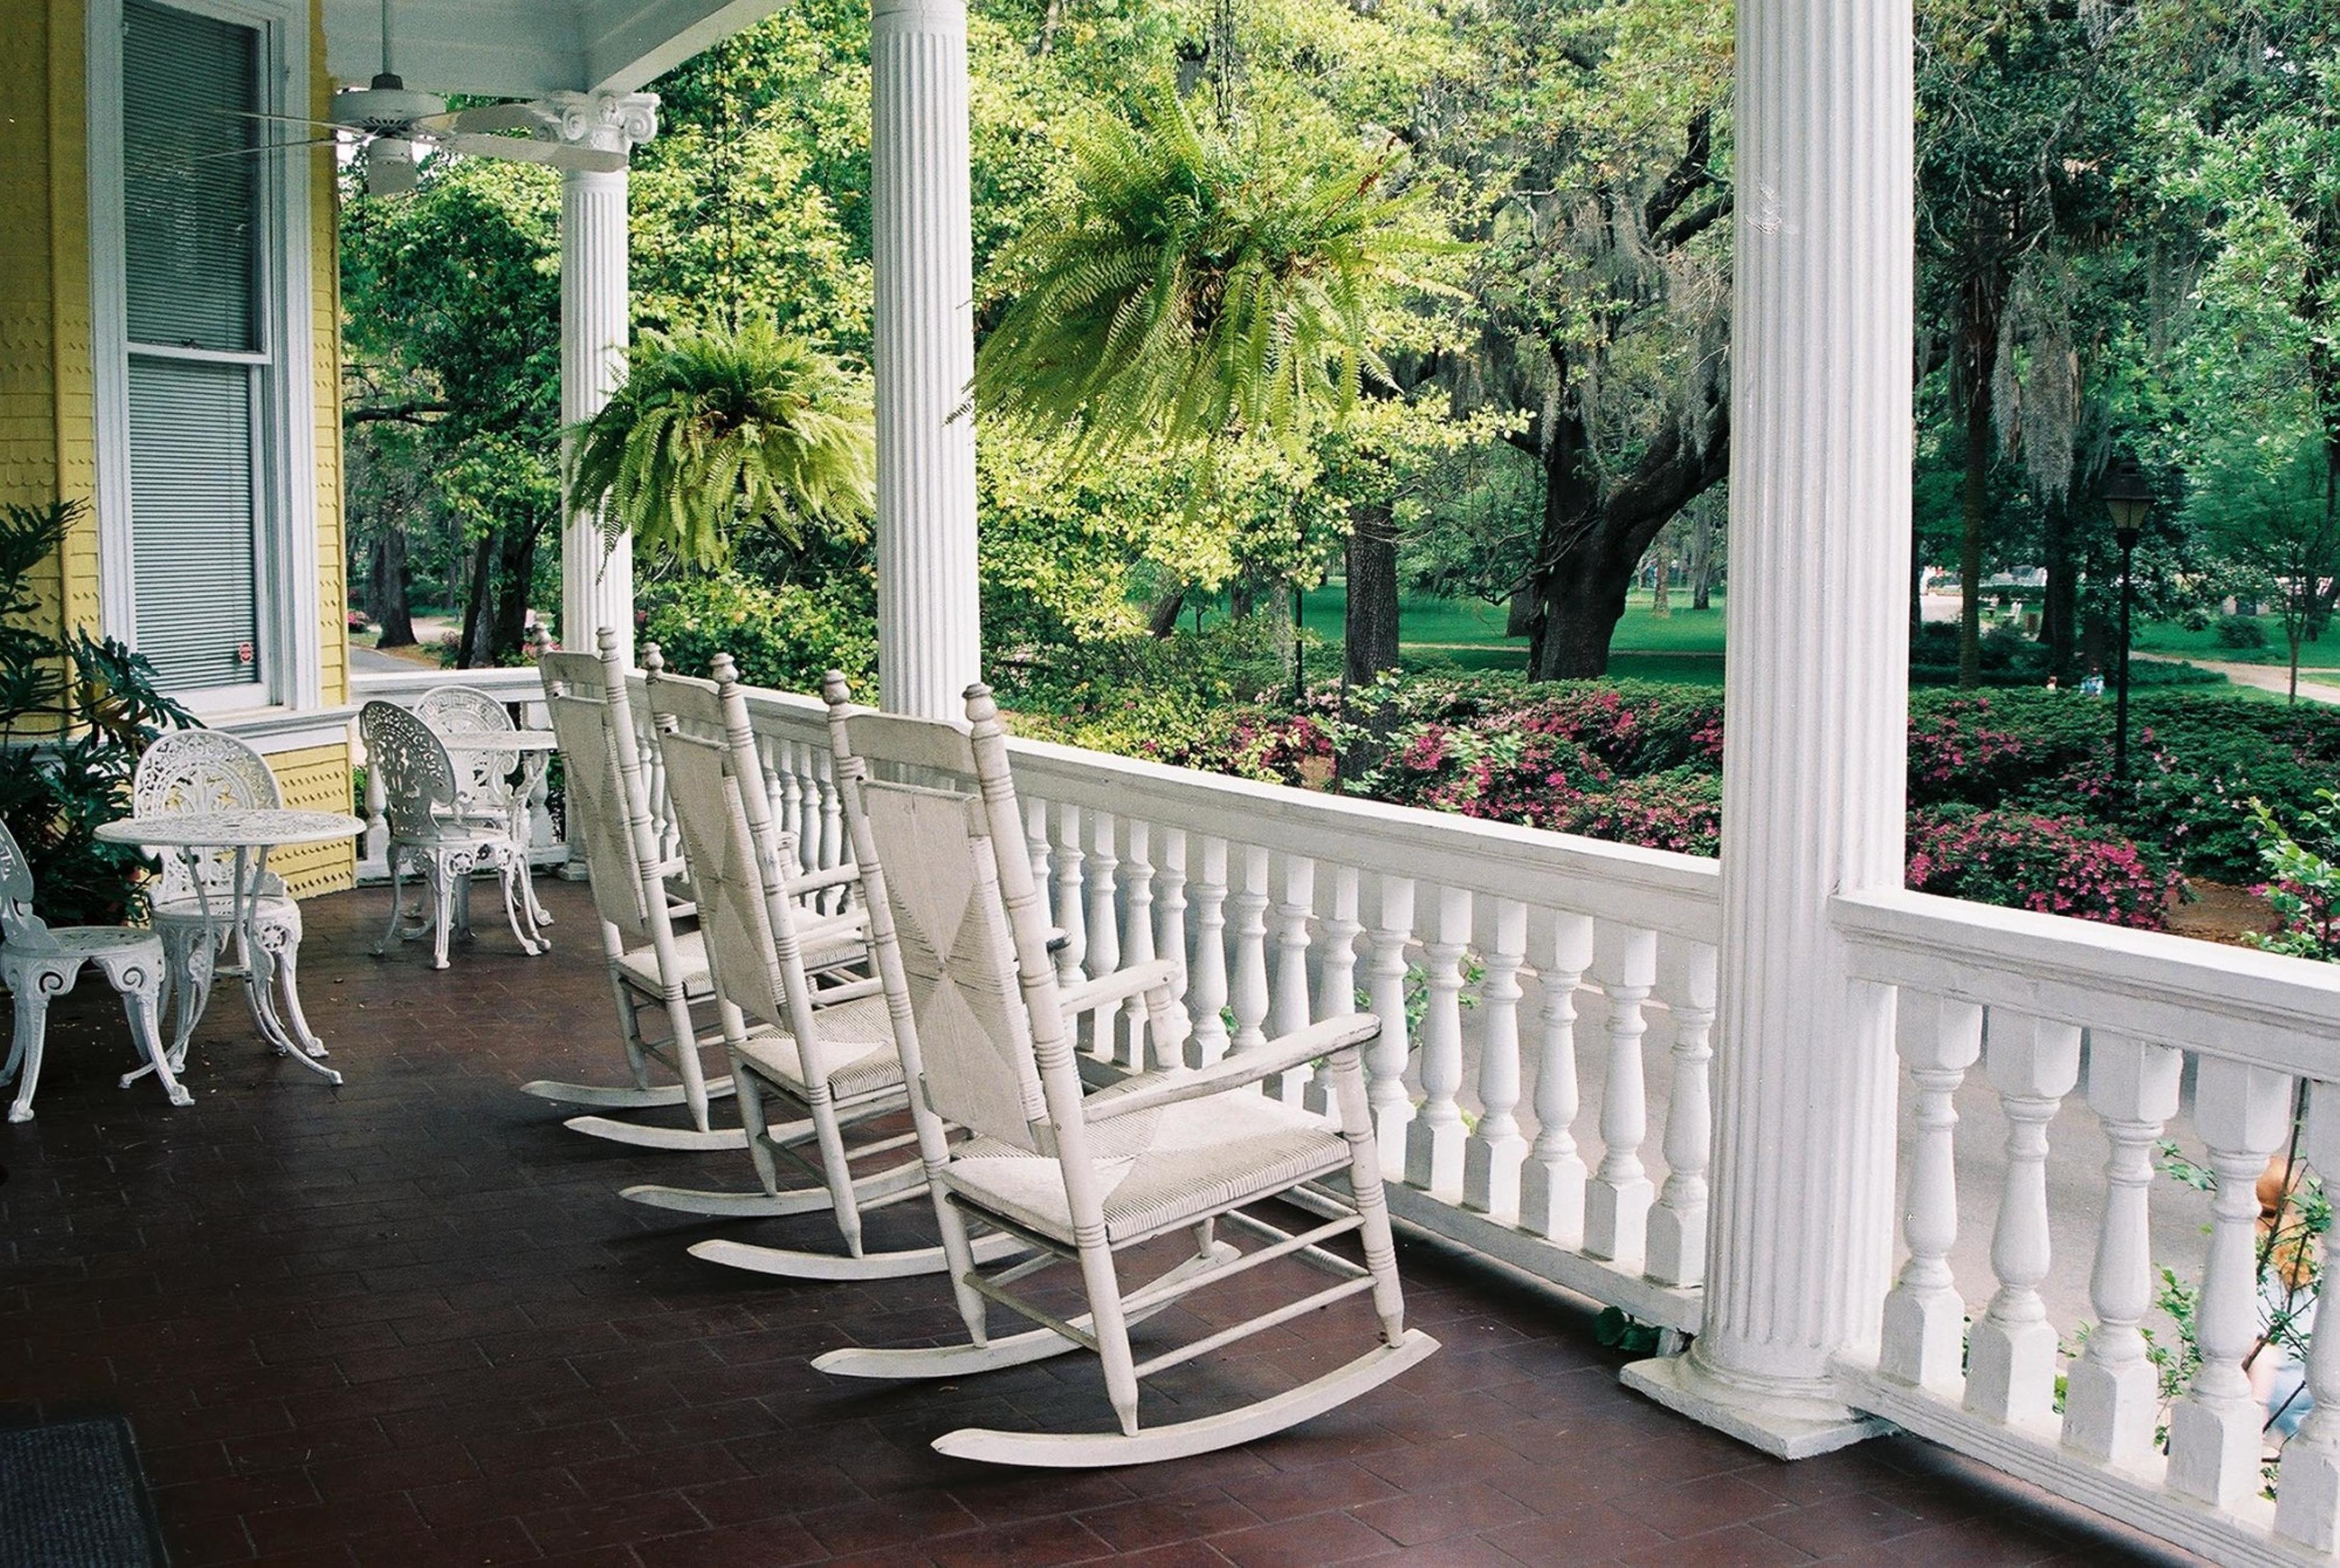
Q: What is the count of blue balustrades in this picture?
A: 0